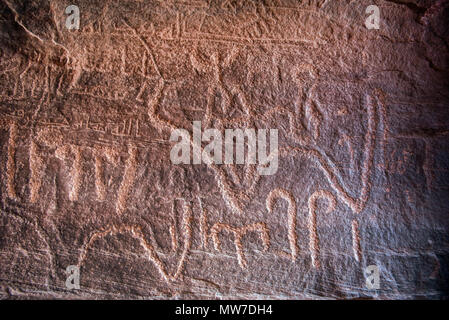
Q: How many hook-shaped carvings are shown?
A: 2